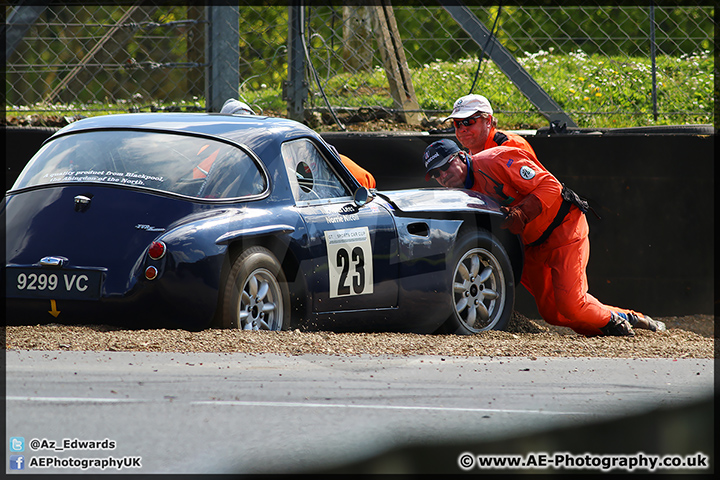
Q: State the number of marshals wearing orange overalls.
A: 3